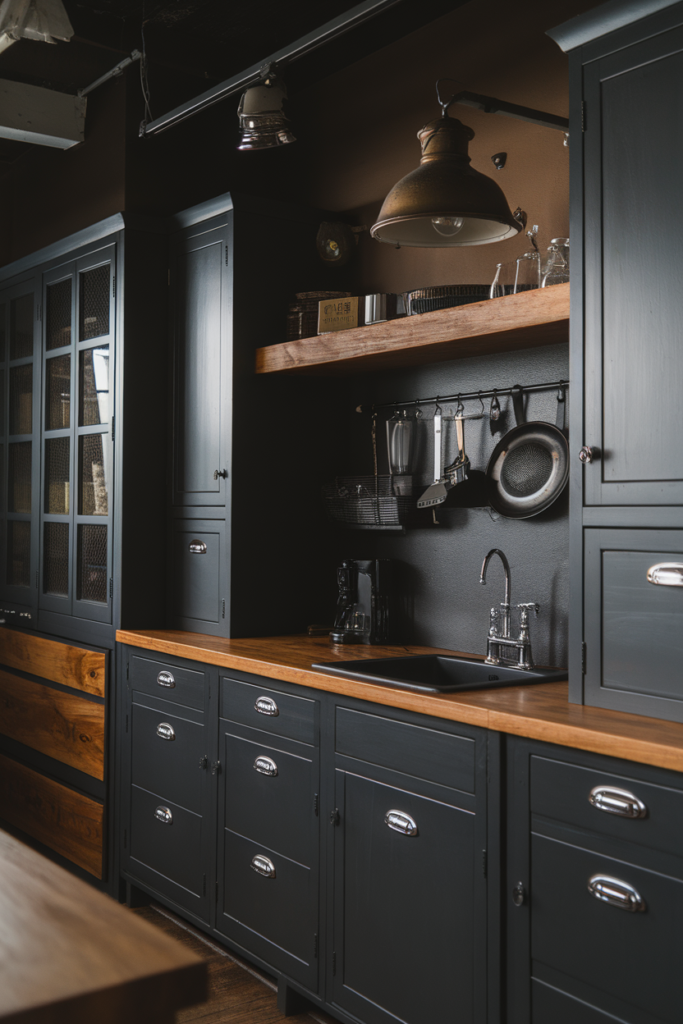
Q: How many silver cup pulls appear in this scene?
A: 11